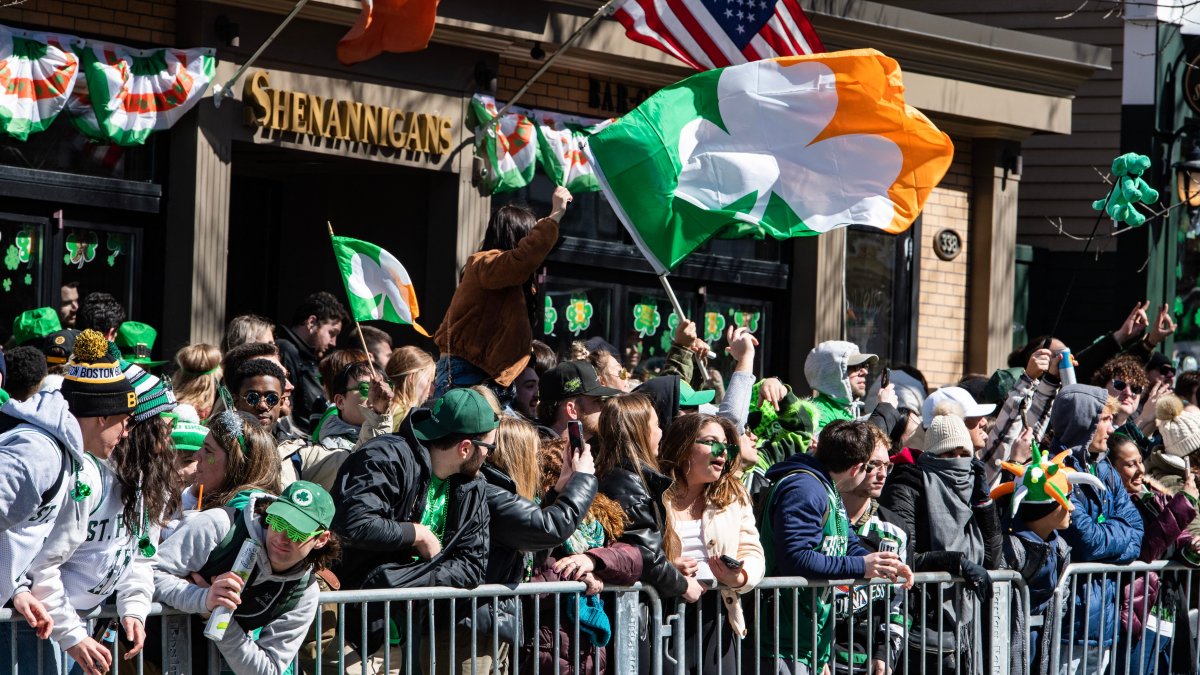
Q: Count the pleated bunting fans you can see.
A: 4